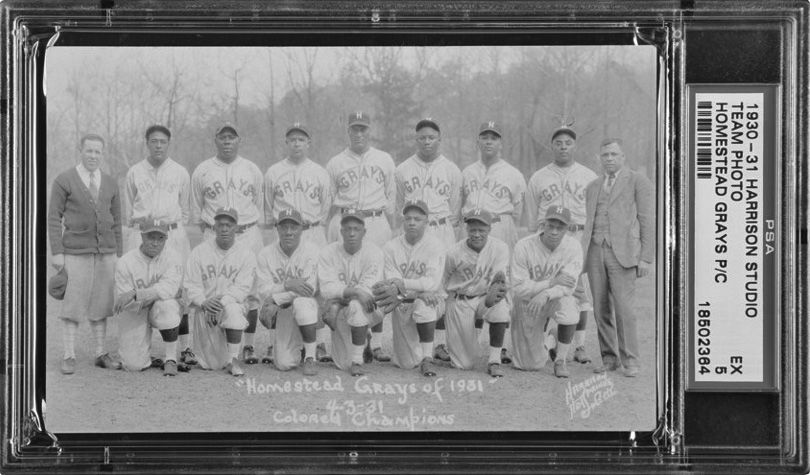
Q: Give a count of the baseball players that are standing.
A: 7